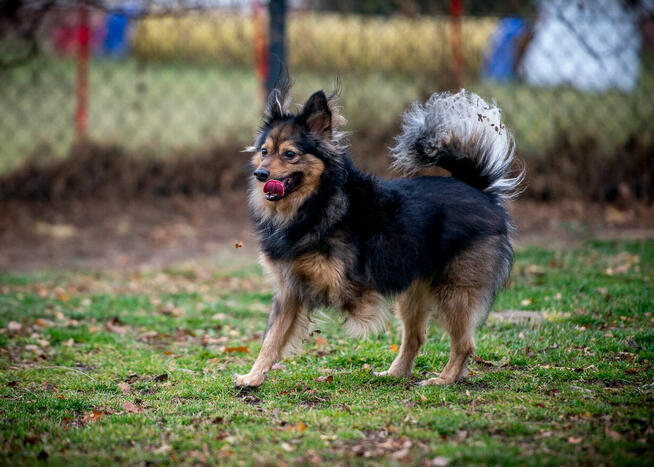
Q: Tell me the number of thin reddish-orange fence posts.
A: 3